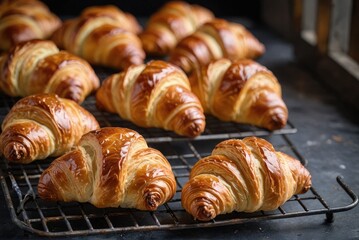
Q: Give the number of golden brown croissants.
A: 11